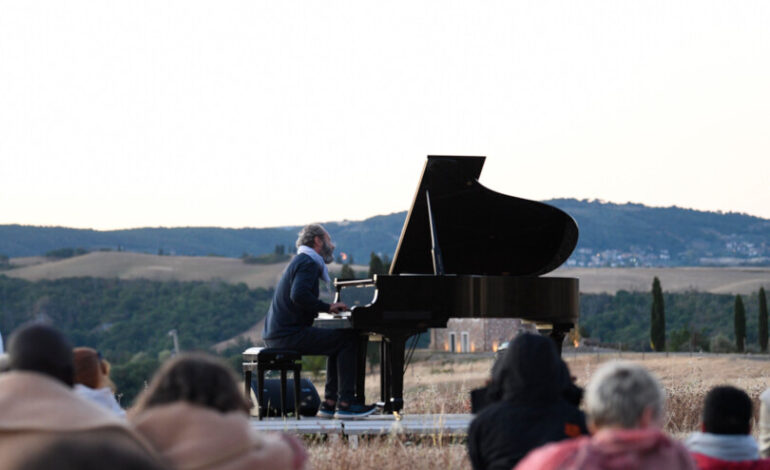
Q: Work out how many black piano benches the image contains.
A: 1